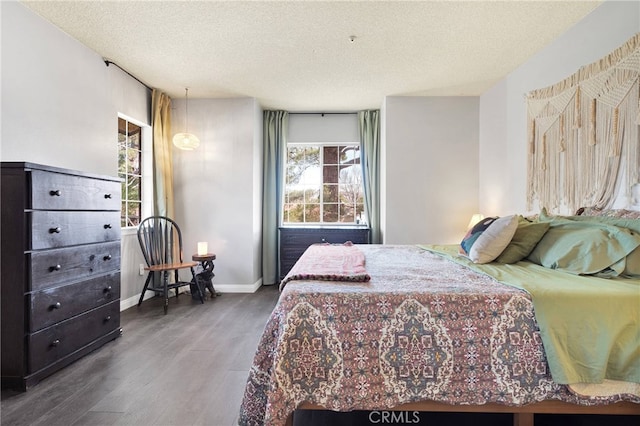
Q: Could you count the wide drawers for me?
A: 5